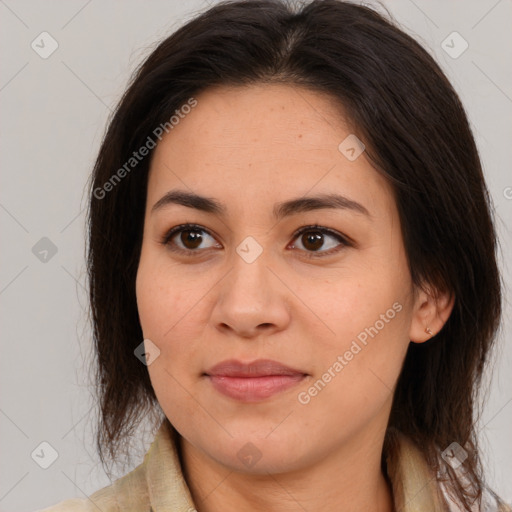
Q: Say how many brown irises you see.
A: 2